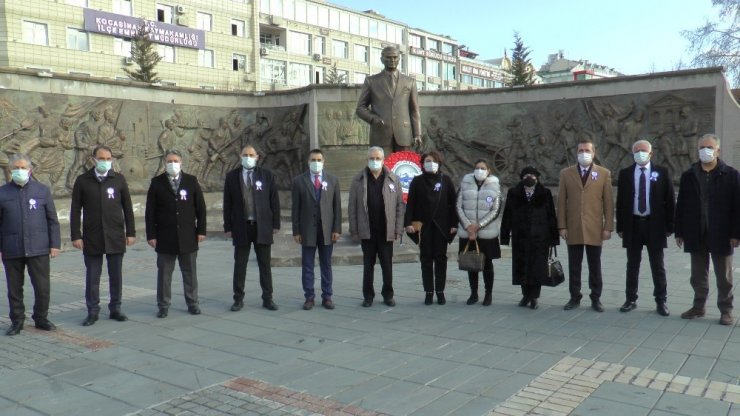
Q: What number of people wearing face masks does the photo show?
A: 12